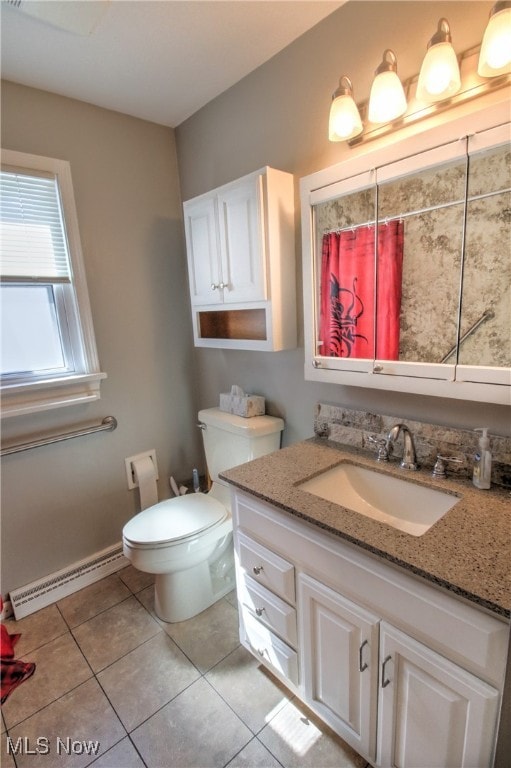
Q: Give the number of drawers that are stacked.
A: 3